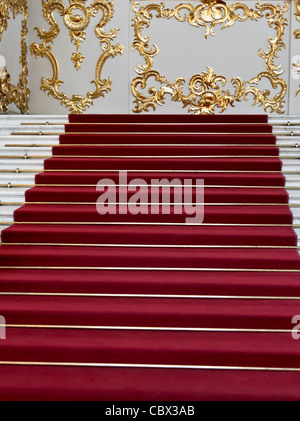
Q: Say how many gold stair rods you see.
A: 13